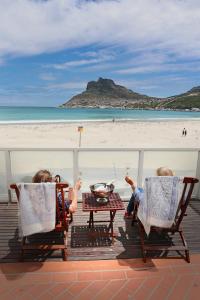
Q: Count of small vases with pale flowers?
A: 0